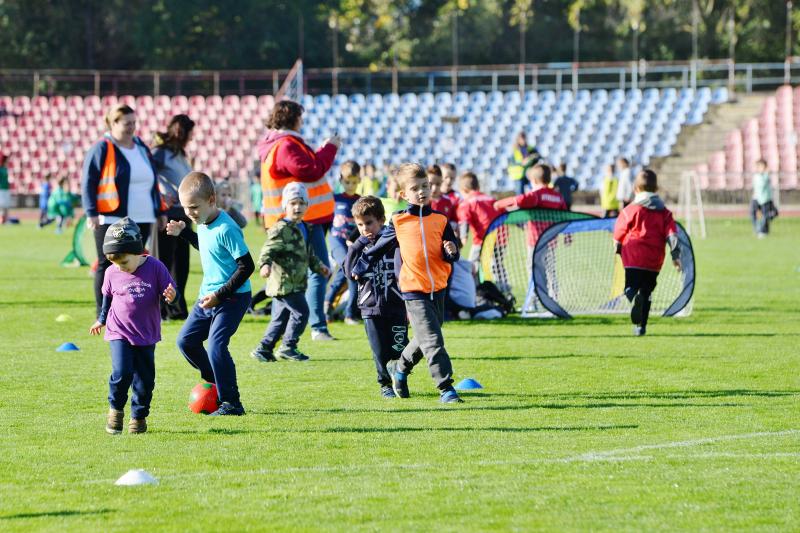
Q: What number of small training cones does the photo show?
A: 4